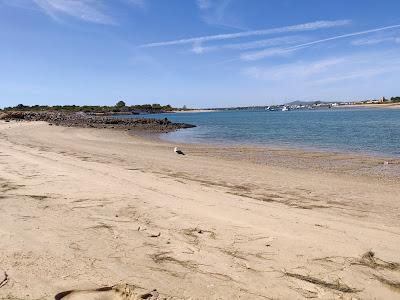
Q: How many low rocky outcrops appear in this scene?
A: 1